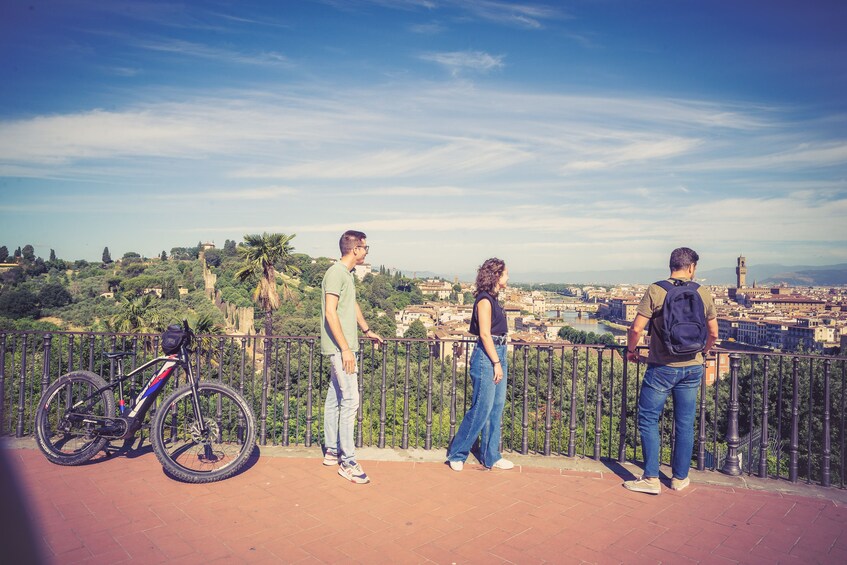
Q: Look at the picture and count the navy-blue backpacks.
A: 1